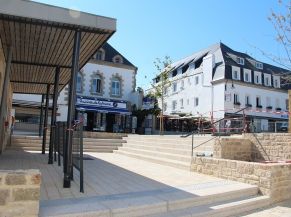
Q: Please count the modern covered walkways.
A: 1